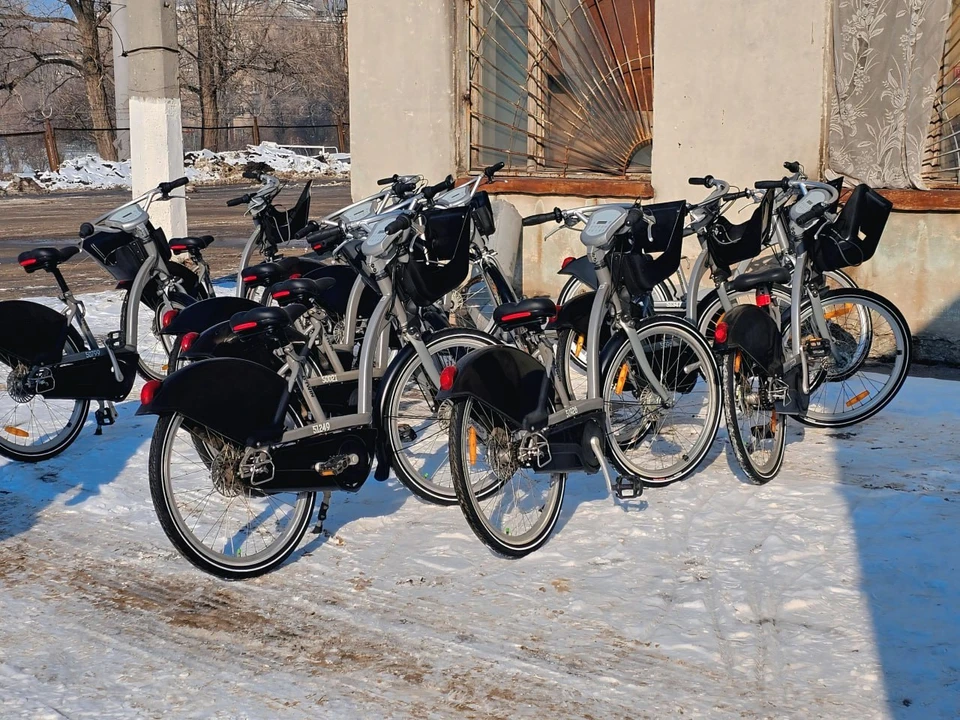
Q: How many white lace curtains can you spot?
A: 1